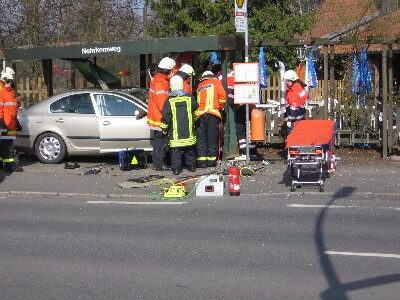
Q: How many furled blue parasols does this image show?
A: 4